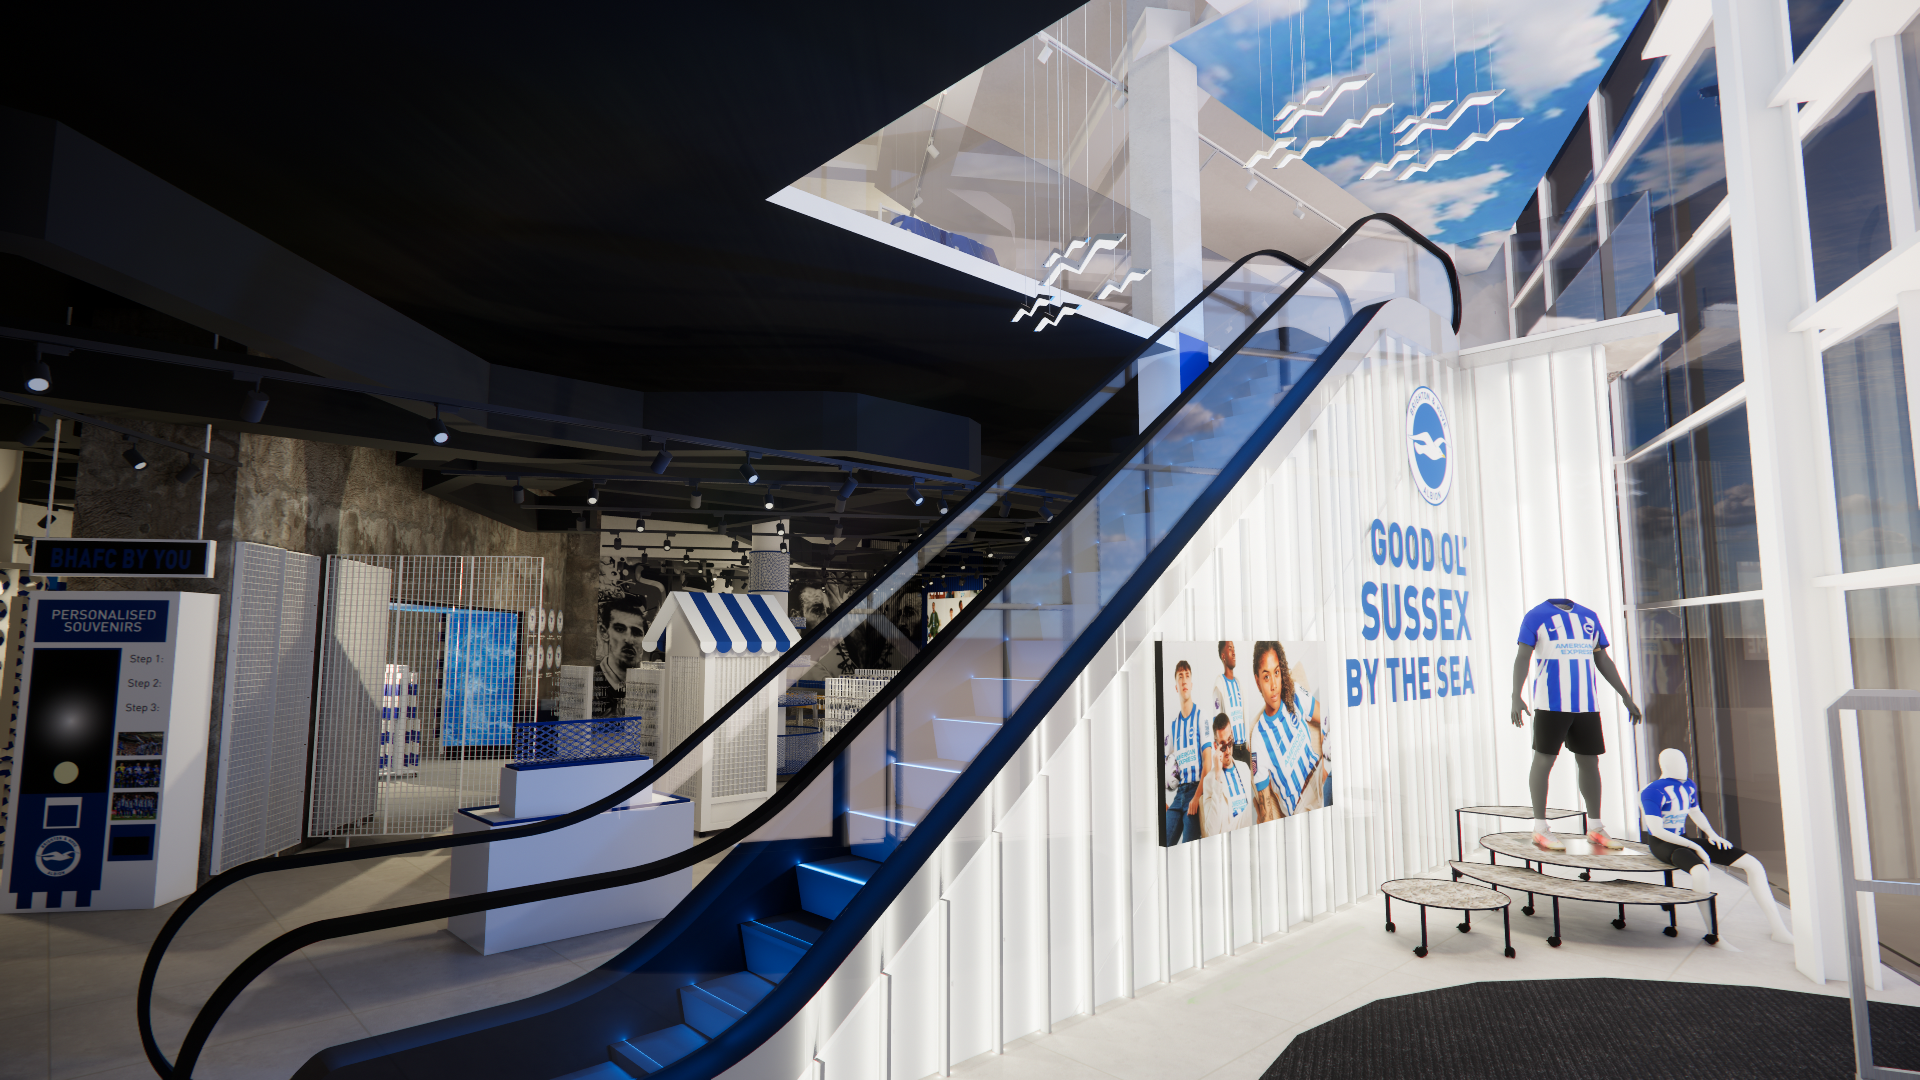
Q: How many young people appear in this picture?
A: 4